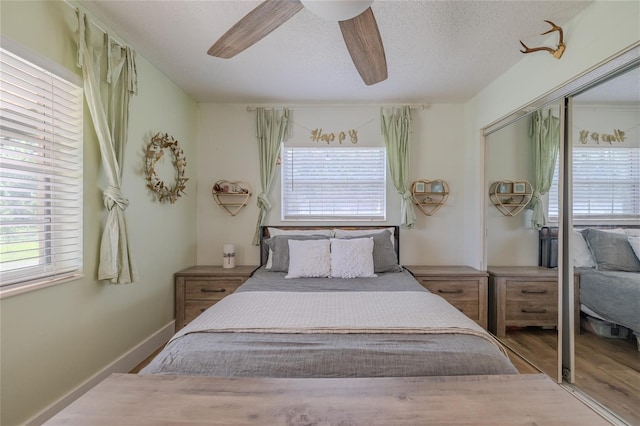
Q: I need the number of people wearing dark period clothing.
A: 0